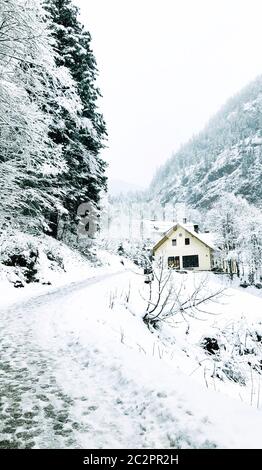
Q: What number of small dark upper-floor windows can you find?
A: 2